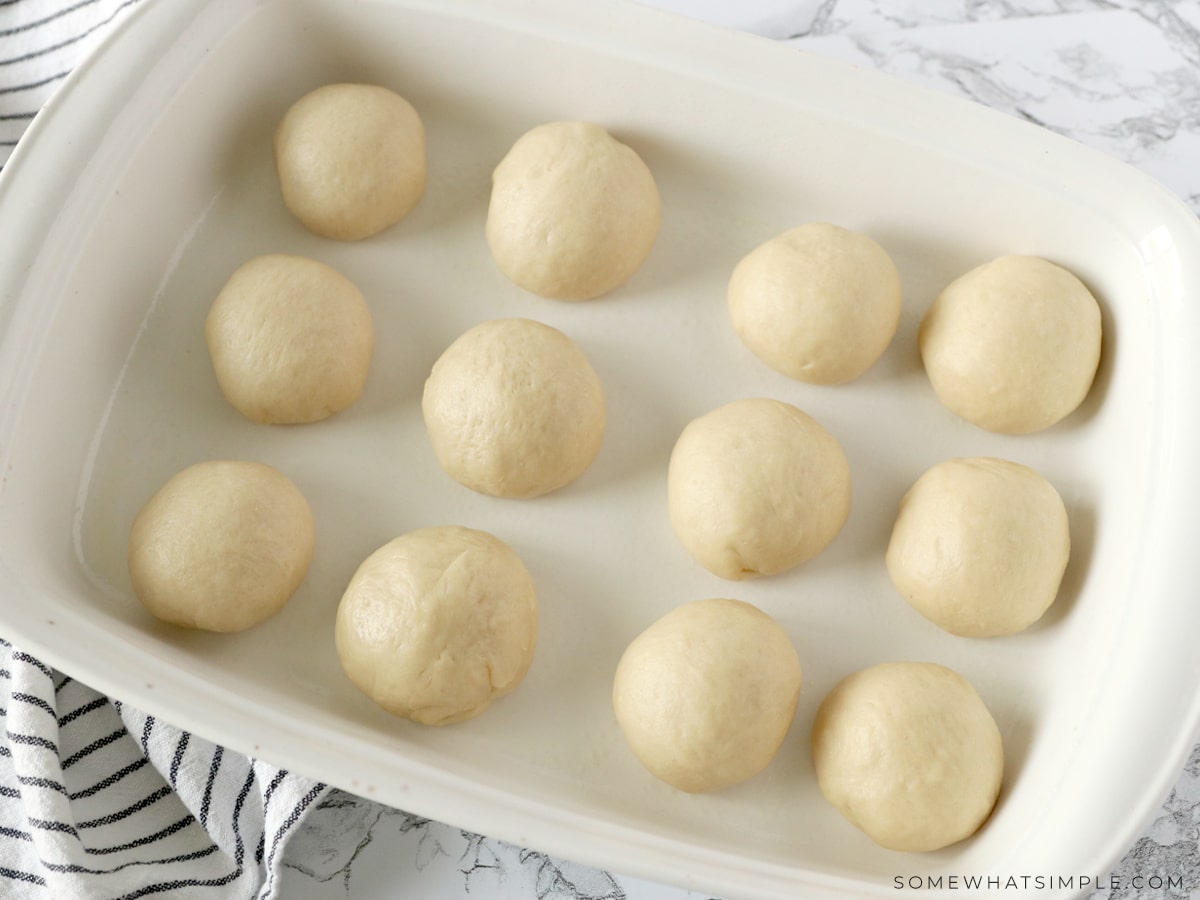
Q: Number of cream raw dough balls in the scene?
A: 12